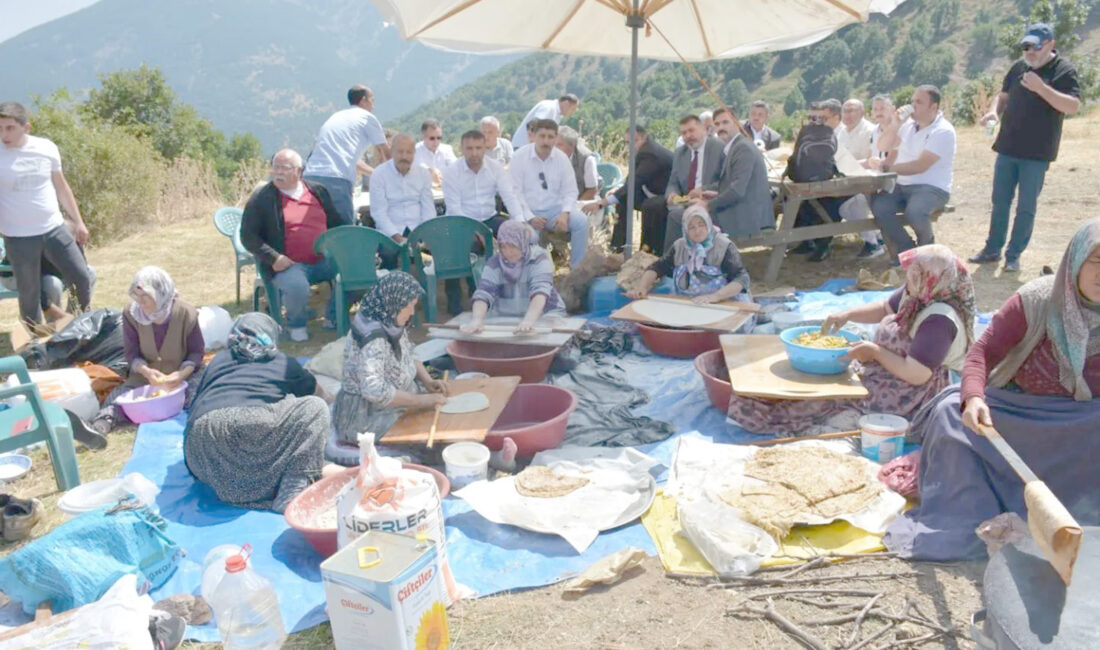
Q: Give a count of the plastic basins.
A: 7